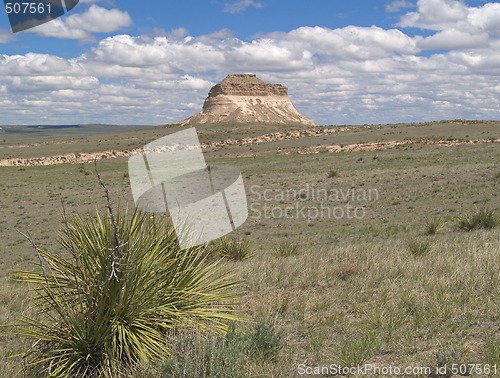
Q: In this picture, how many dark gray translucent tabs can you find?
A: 2